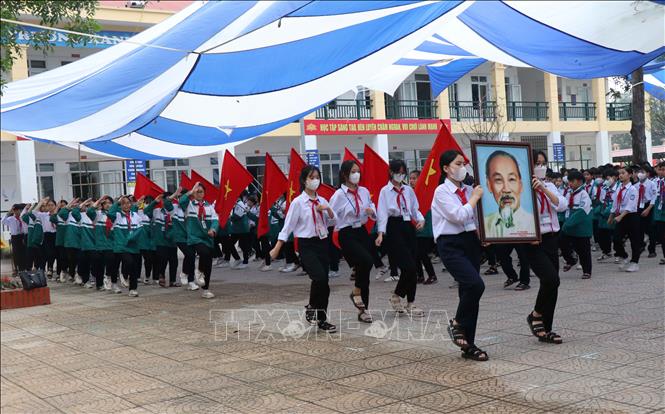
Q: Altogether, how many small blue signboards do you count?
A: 3